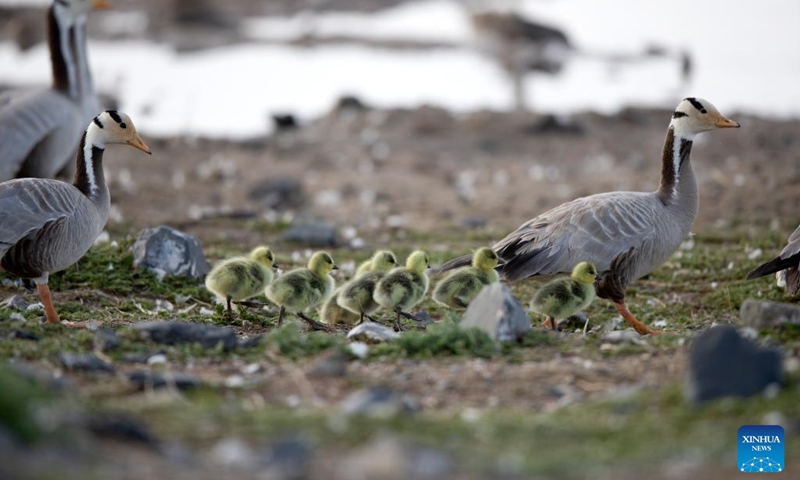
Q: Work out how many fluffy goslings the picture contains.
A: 7